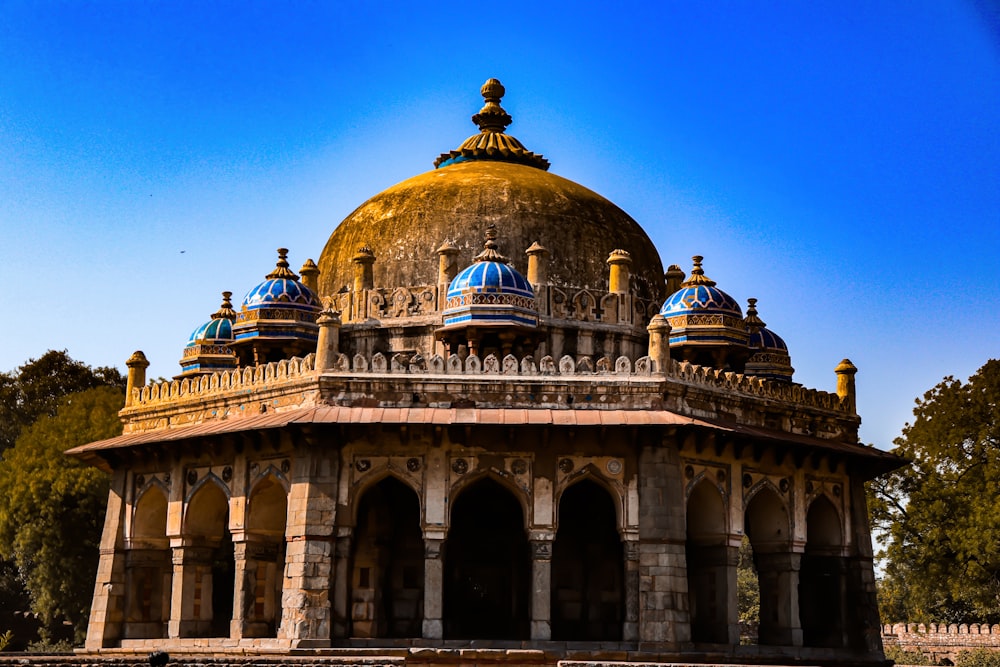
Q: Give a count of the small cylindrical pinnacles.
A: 10